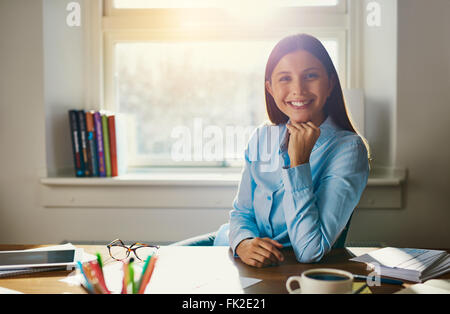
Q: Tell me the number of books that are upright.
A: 6